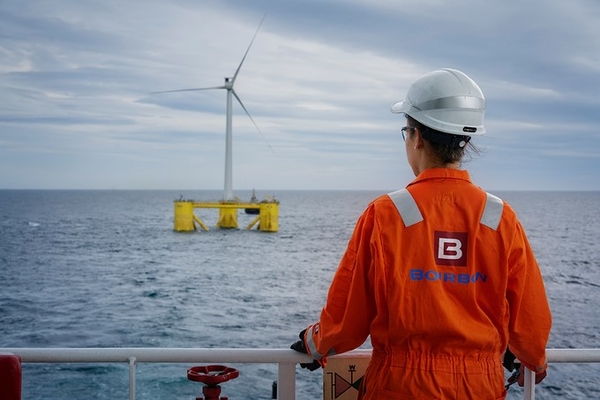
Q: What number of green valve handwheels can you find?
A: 0